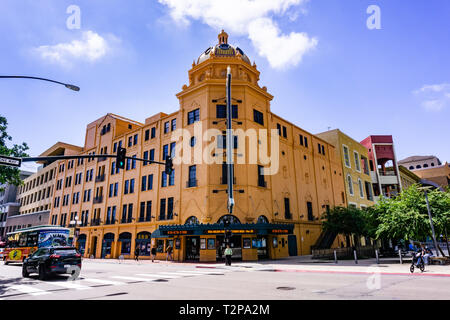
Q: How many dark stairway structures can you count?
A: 1